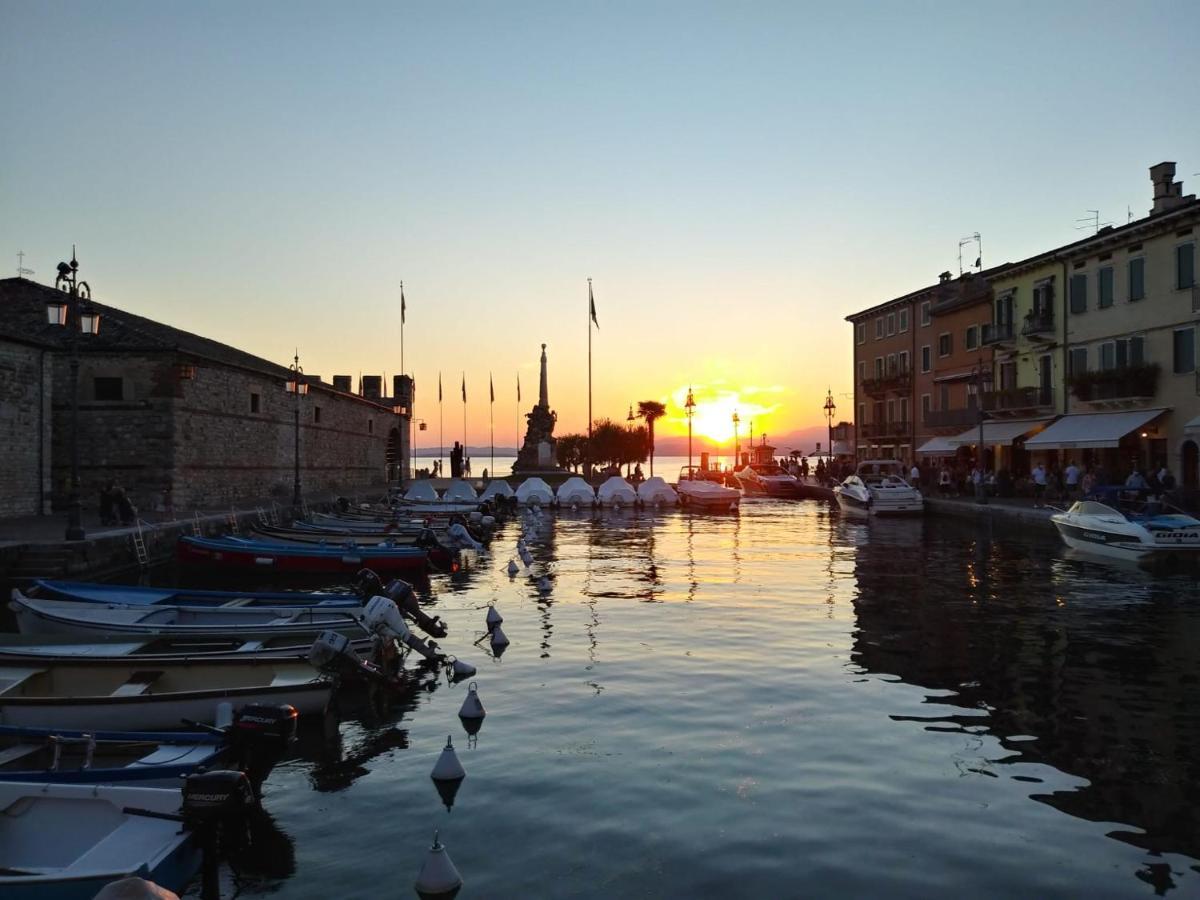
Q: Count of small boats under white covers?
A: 7